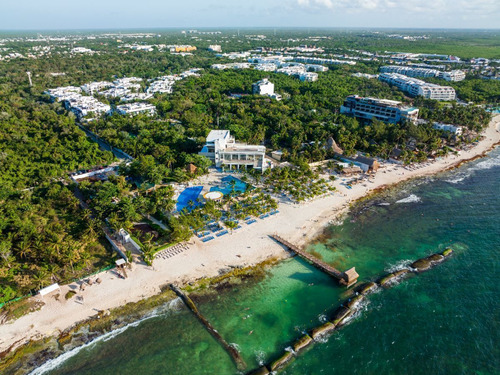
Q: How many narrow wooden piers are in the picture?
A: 1